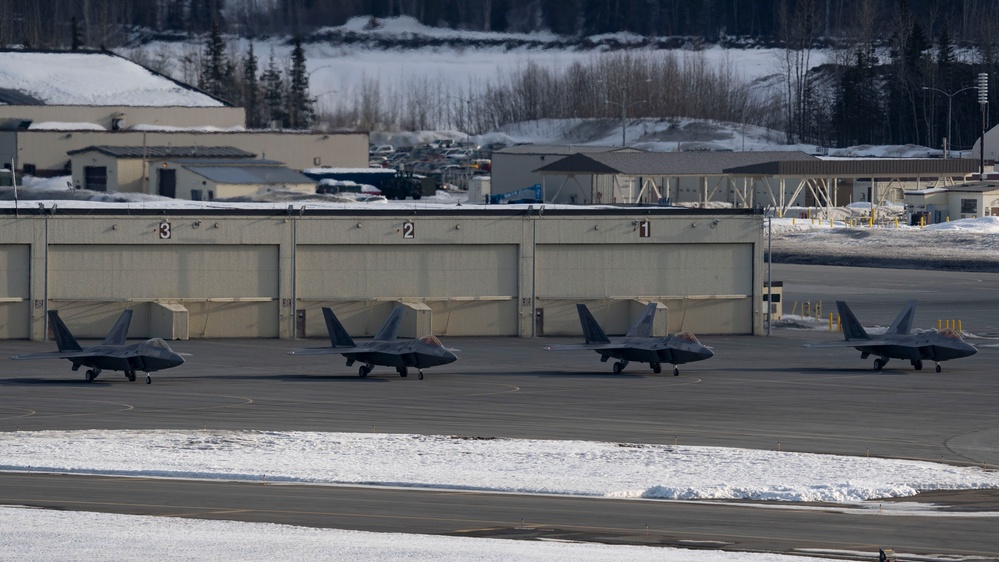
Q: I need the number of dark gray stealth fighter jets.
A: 4